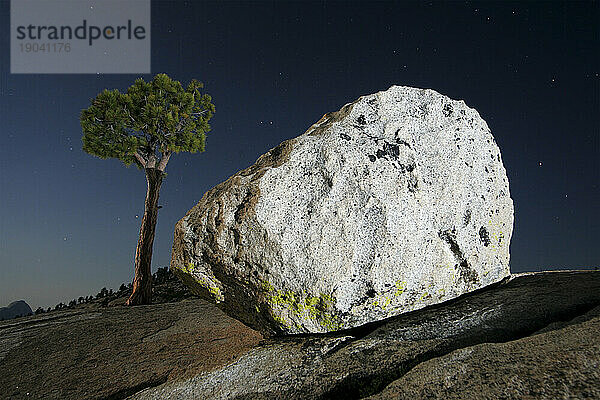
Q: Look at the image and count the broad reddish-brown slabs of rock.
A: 1